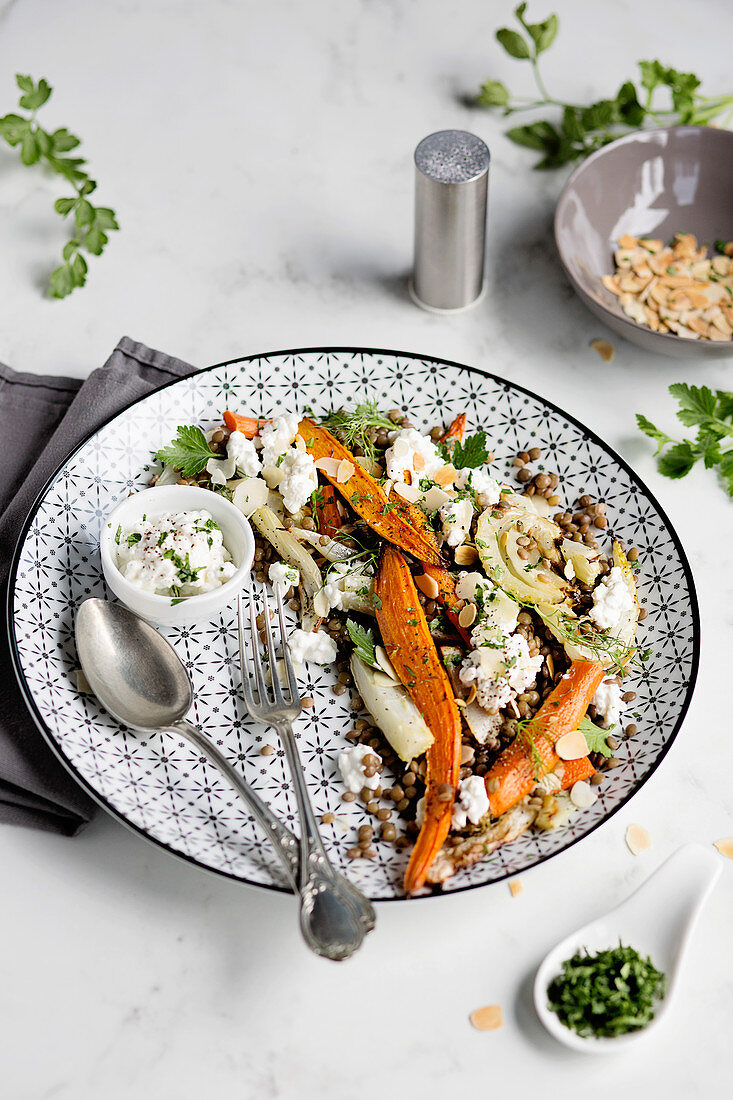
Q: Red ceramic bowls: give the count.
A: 0